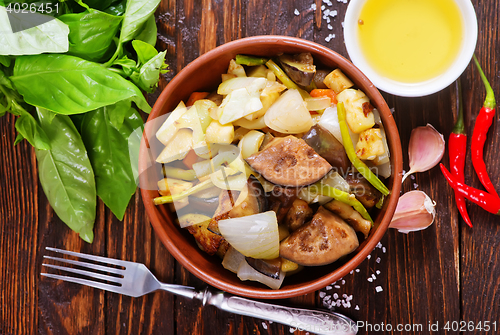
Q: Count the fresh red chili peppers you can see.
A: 3